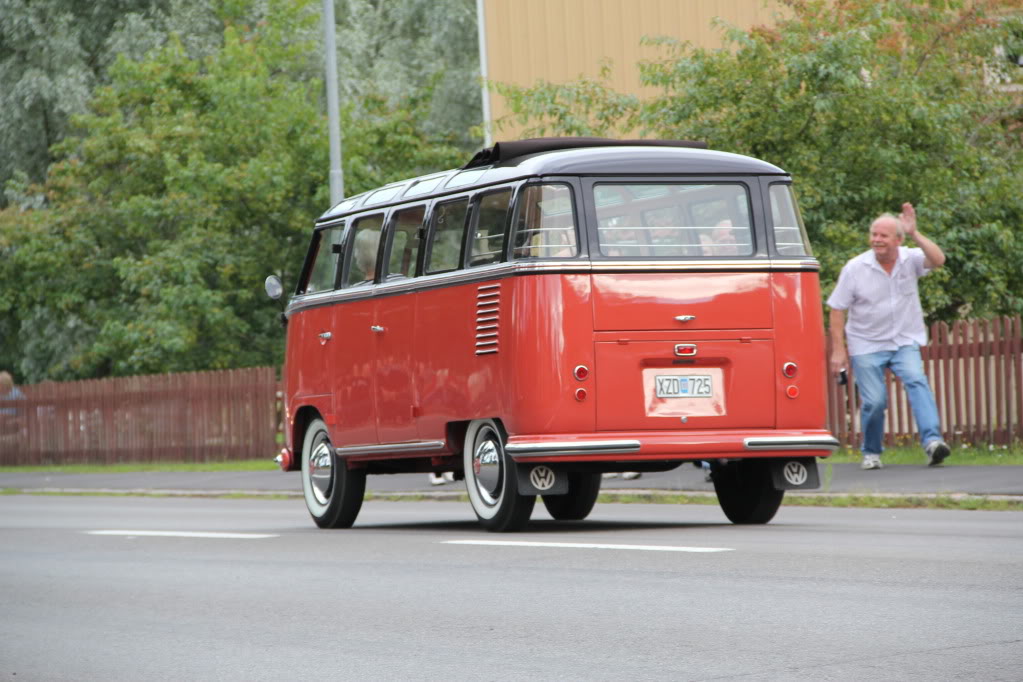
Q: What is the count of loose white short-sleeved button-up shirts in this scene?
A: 1